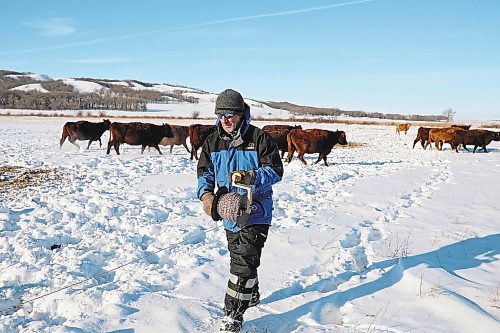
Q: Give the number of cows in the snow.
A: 11